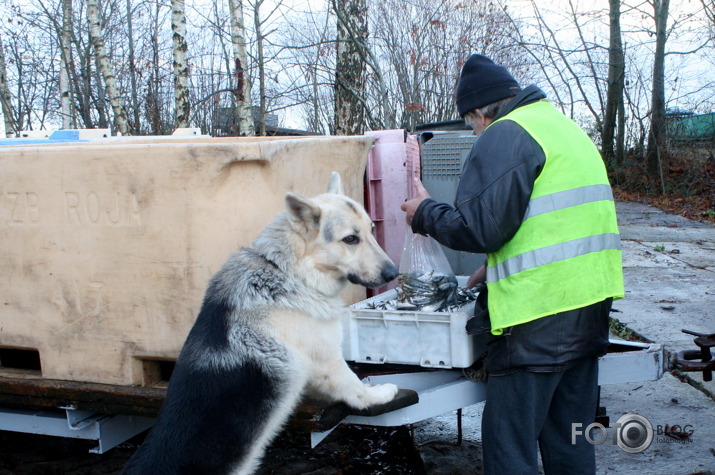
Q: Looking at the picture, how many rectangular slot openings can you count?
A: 2